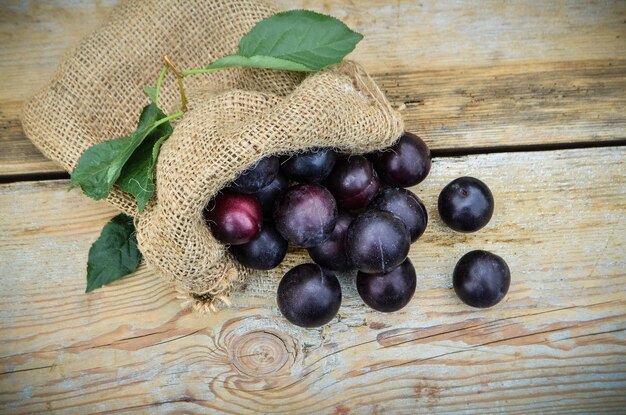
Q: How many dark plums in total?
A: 15